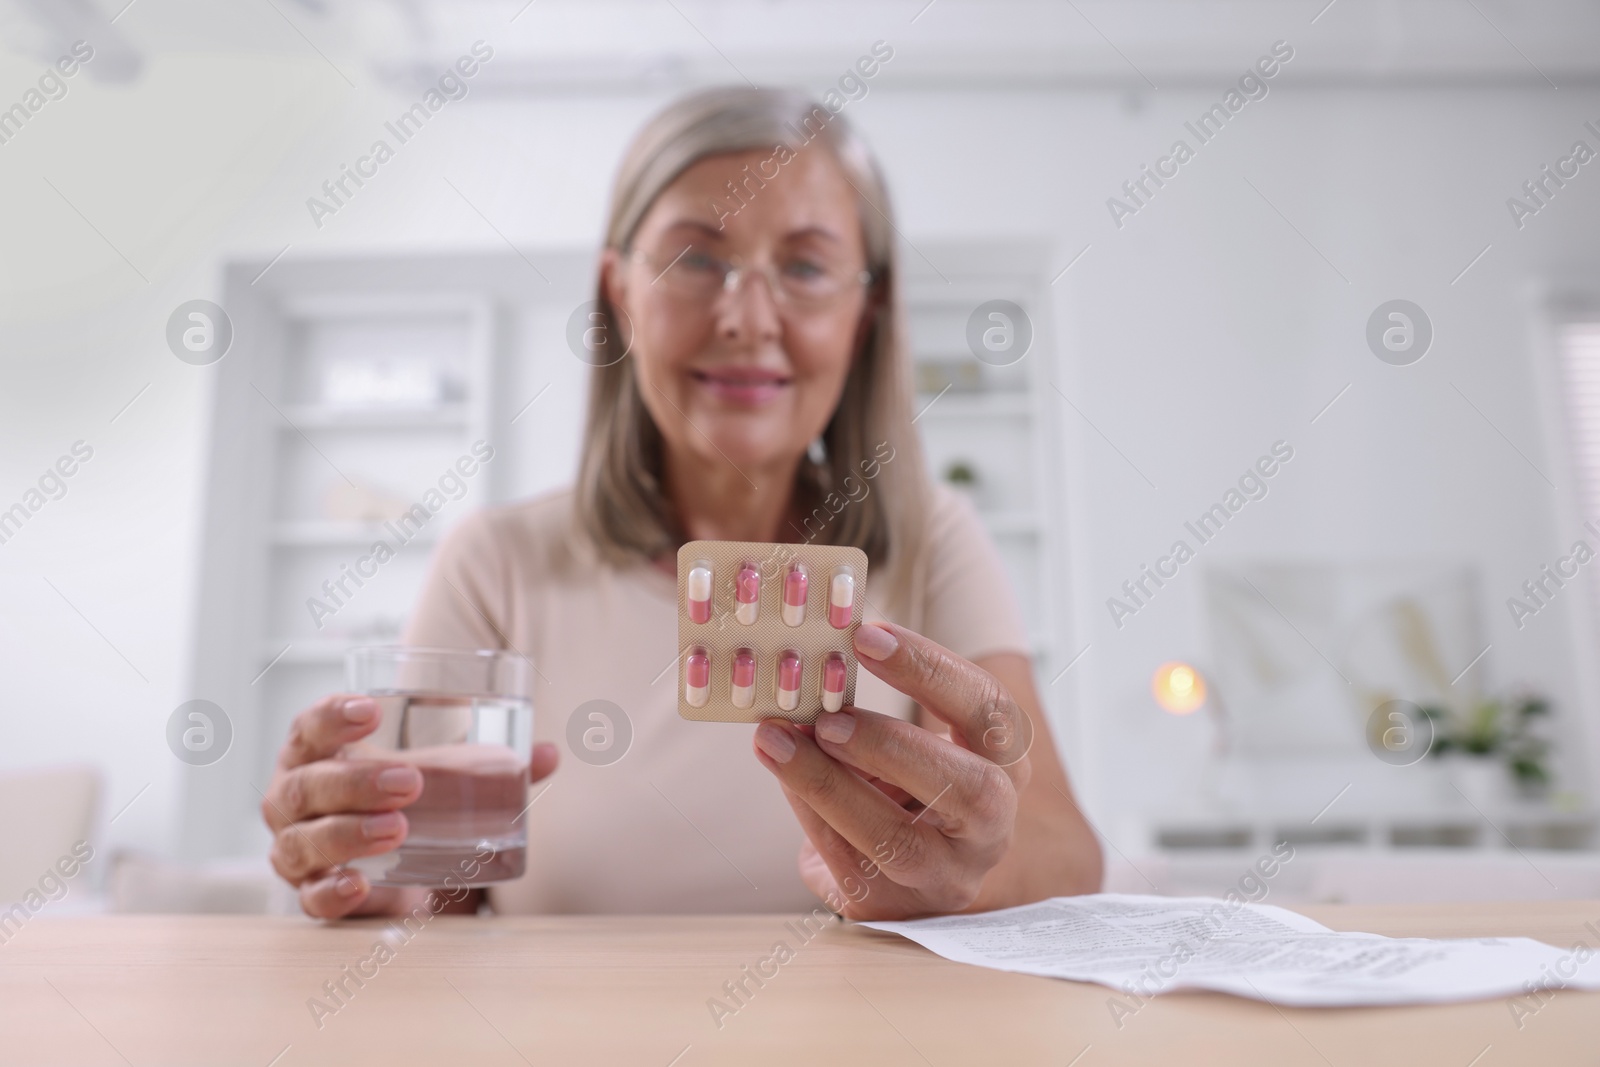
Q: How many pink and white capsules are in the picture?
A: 8